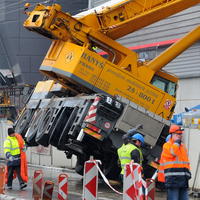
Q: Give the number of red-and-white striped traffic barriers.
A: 6